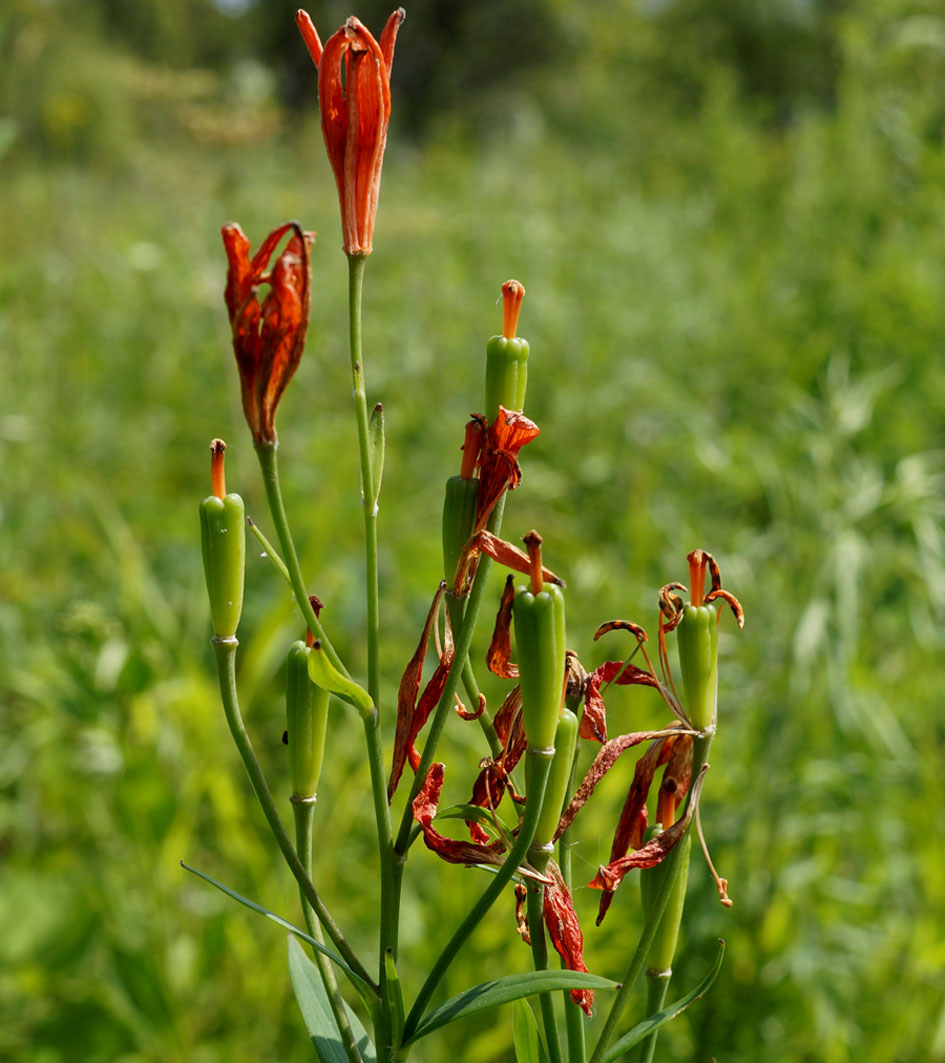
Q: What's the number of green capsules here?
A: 8